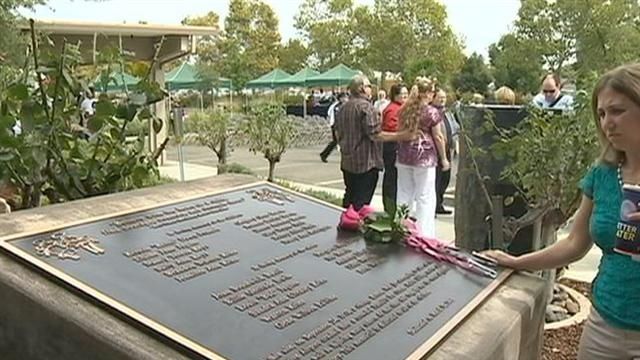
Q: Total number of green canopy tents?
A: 5